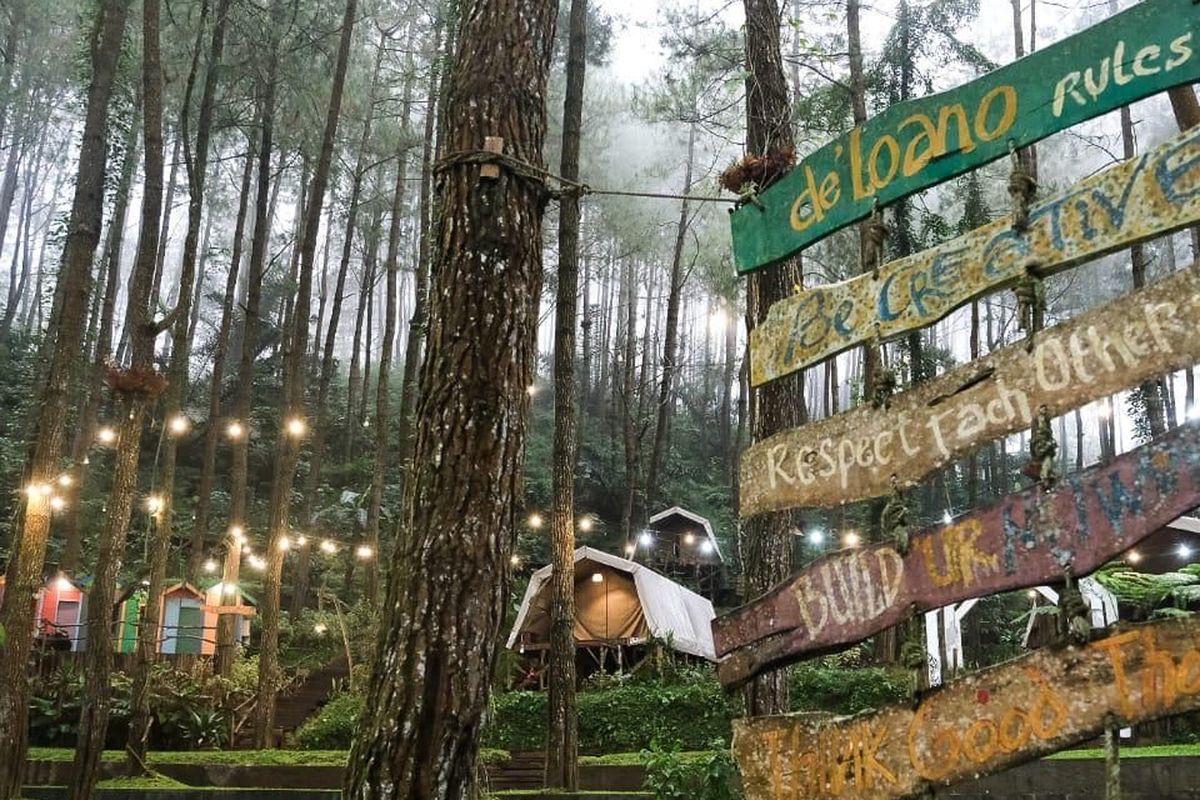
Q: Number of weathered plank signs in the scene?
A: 5